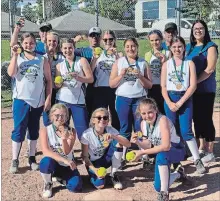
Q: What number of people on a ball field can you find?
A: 14